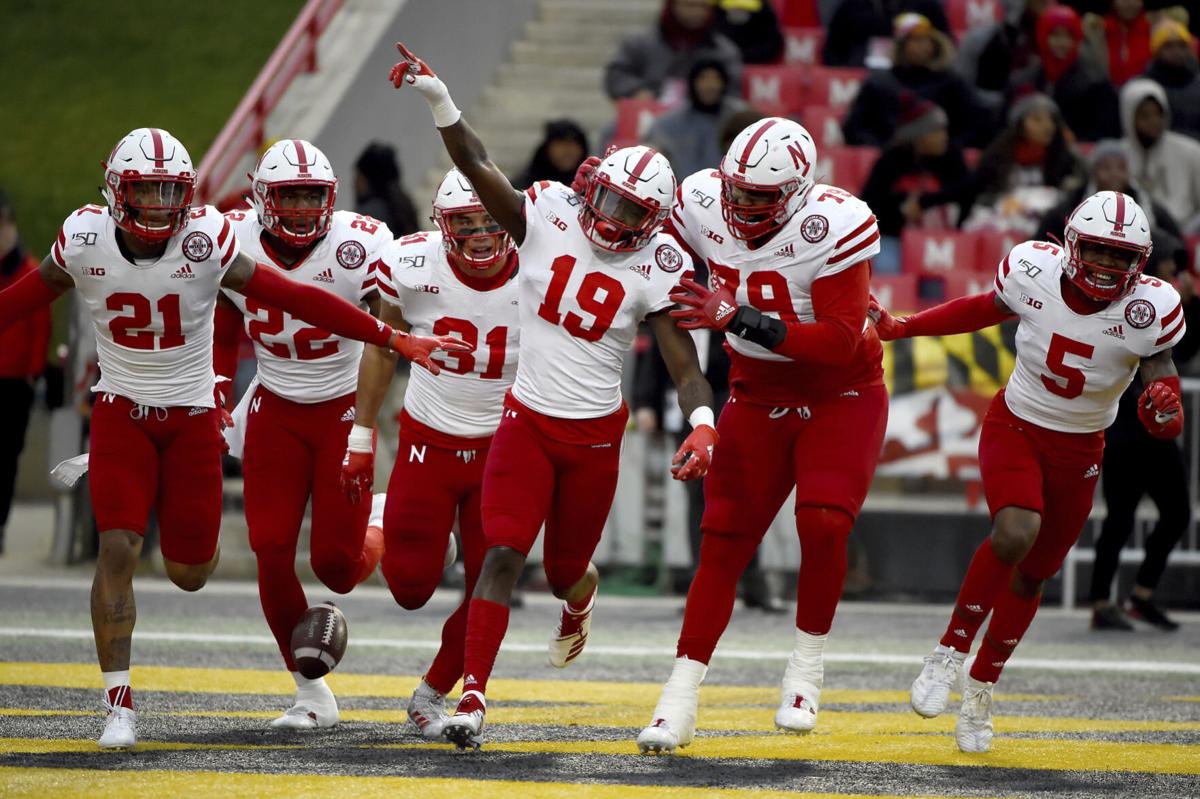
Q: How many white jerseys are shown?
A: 6